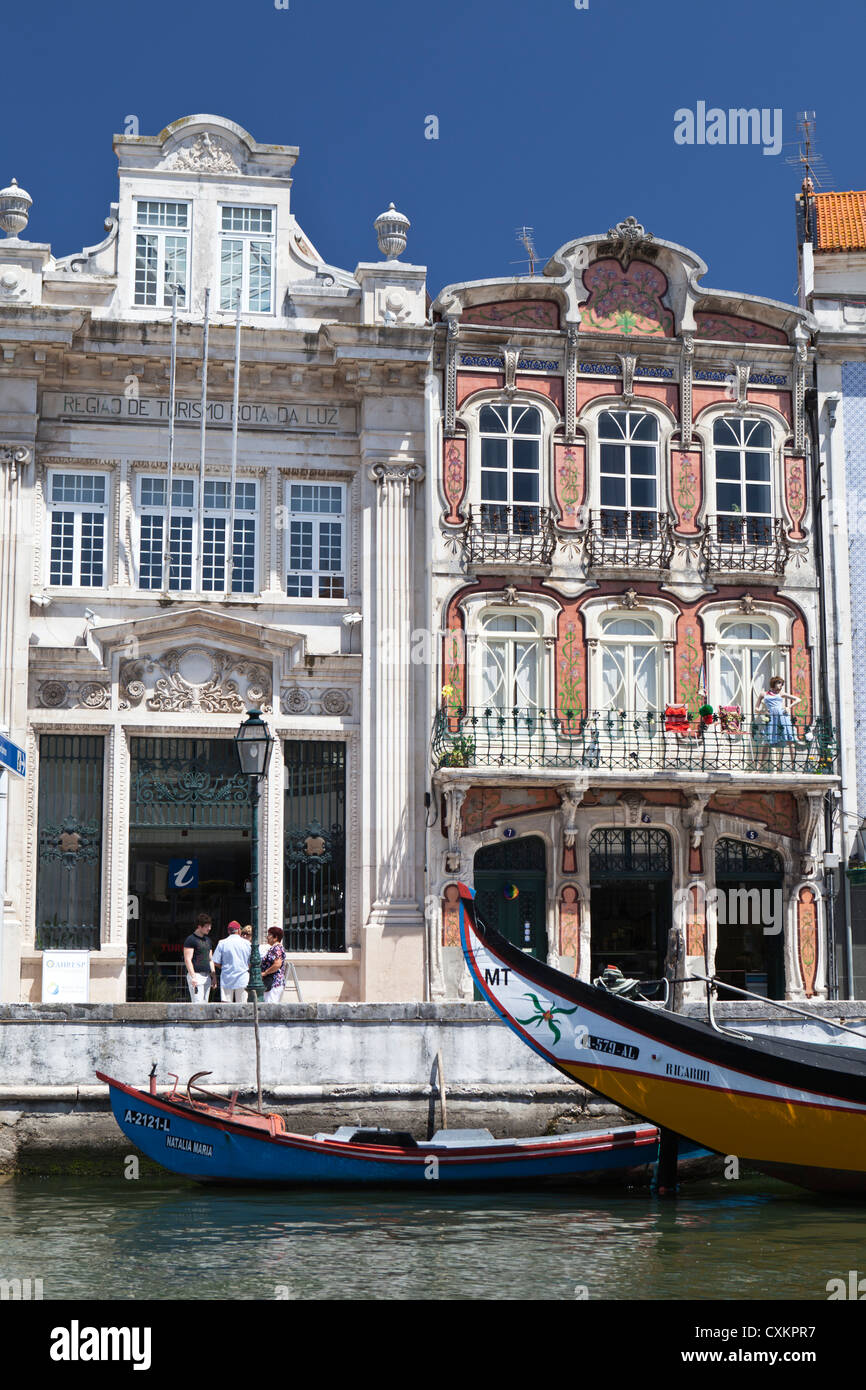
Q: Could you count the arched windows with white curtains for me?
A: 3